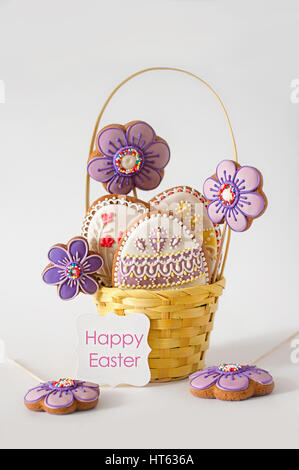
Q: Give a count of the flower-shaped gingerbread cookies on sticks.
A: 5